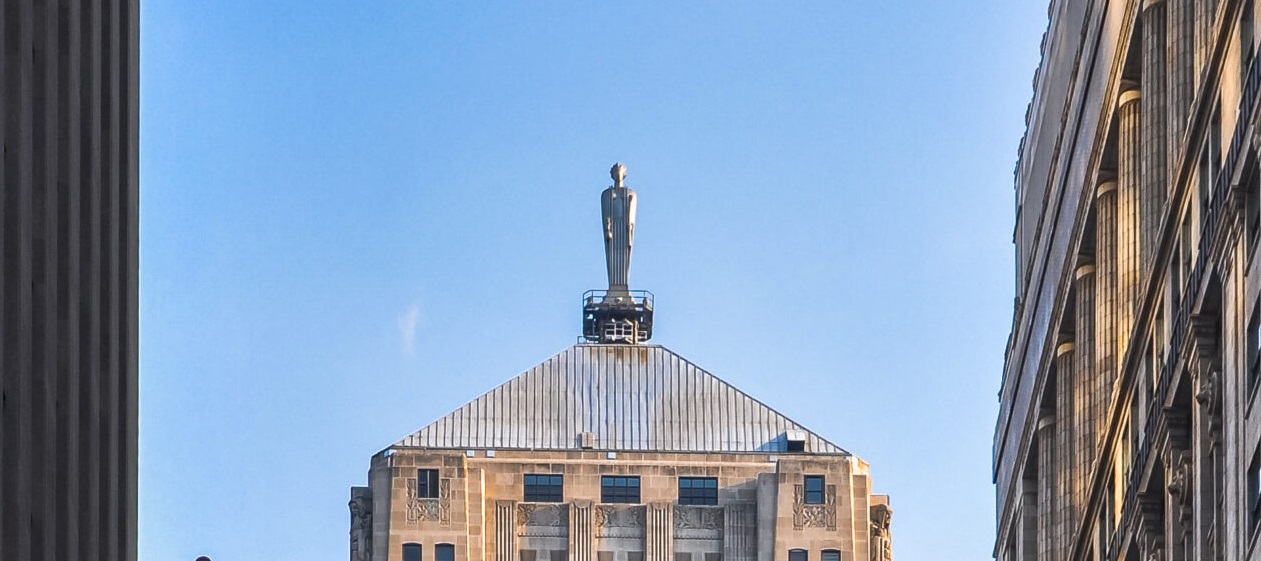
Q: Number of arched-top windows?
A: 4